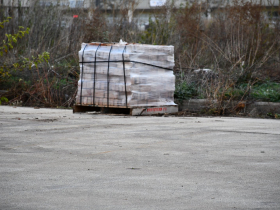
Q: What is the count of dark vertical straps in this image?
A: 4